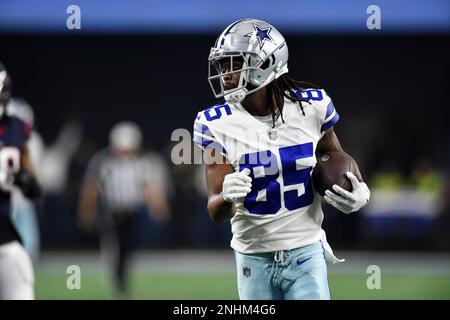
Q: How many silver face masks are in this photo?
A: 1